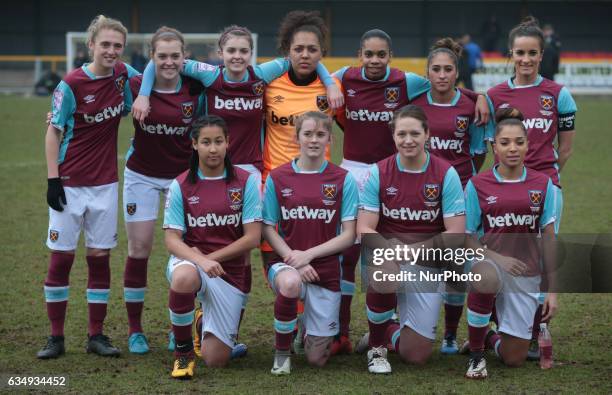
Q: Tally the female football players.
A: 11